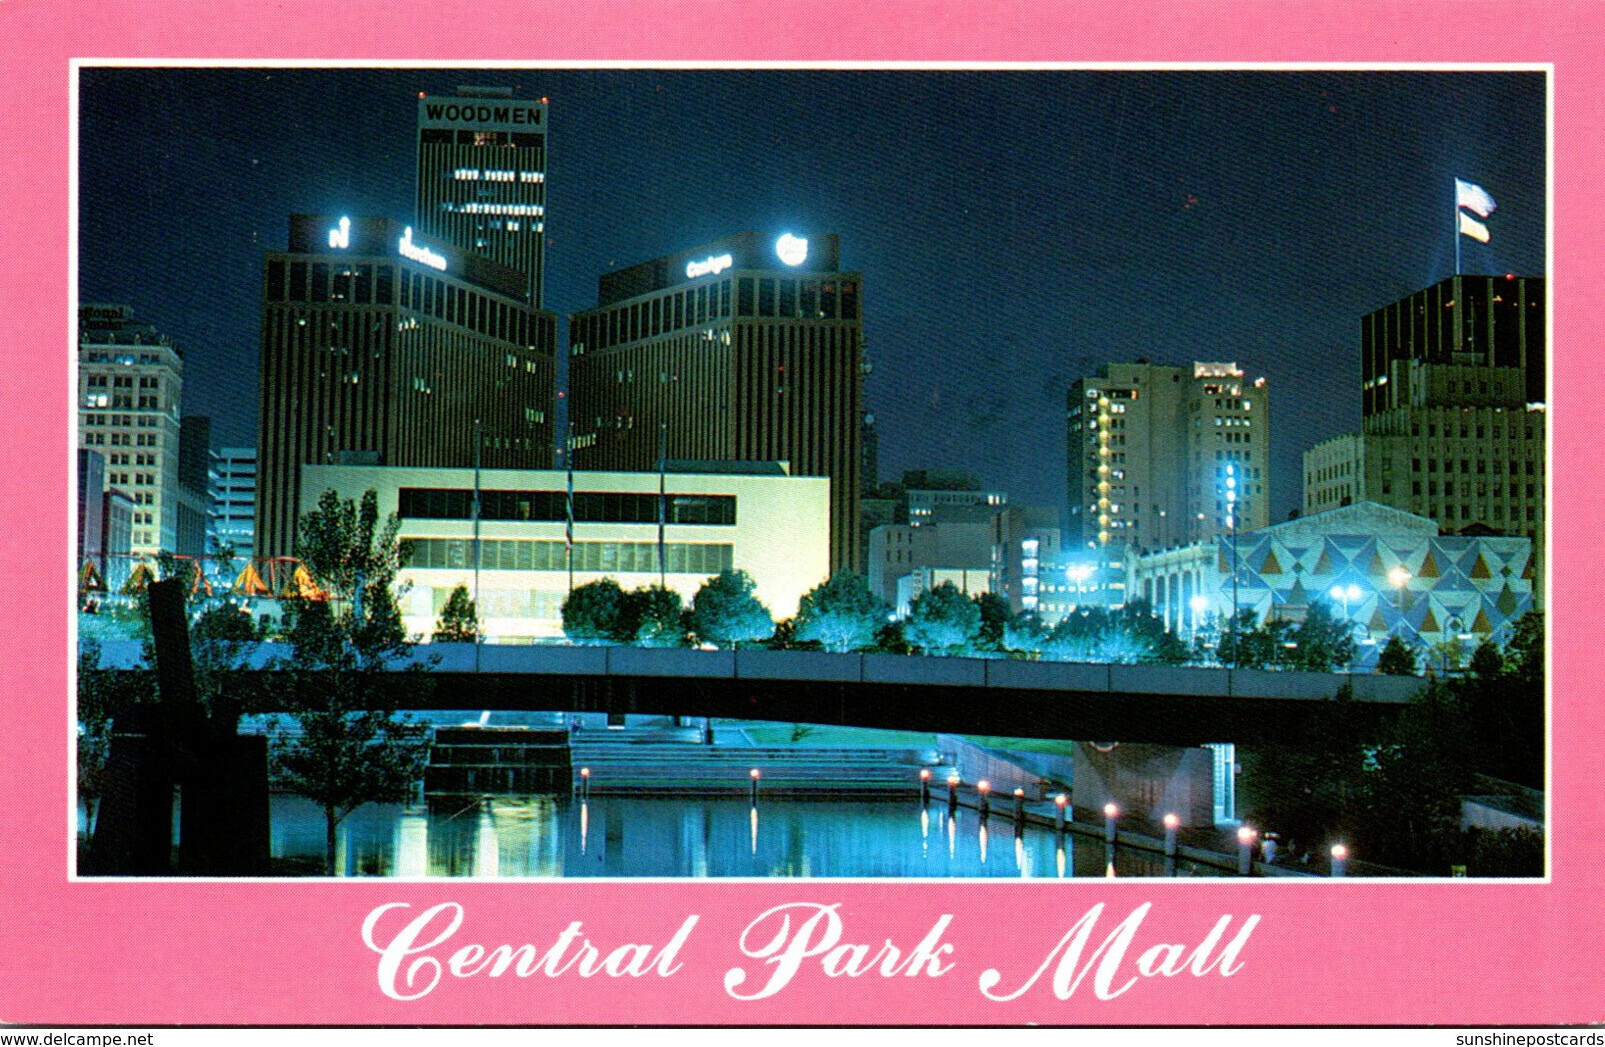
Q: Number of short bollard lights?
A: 11